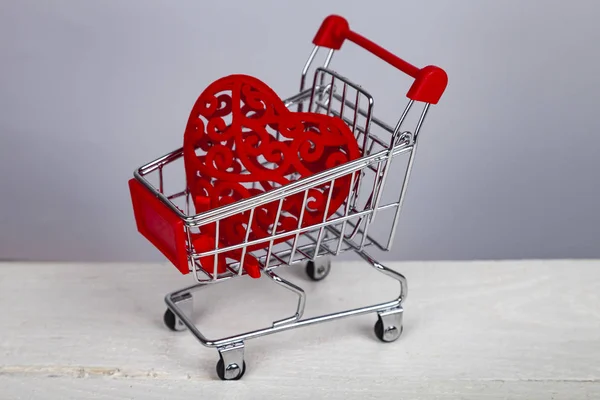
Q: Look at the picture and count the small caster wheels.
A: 4